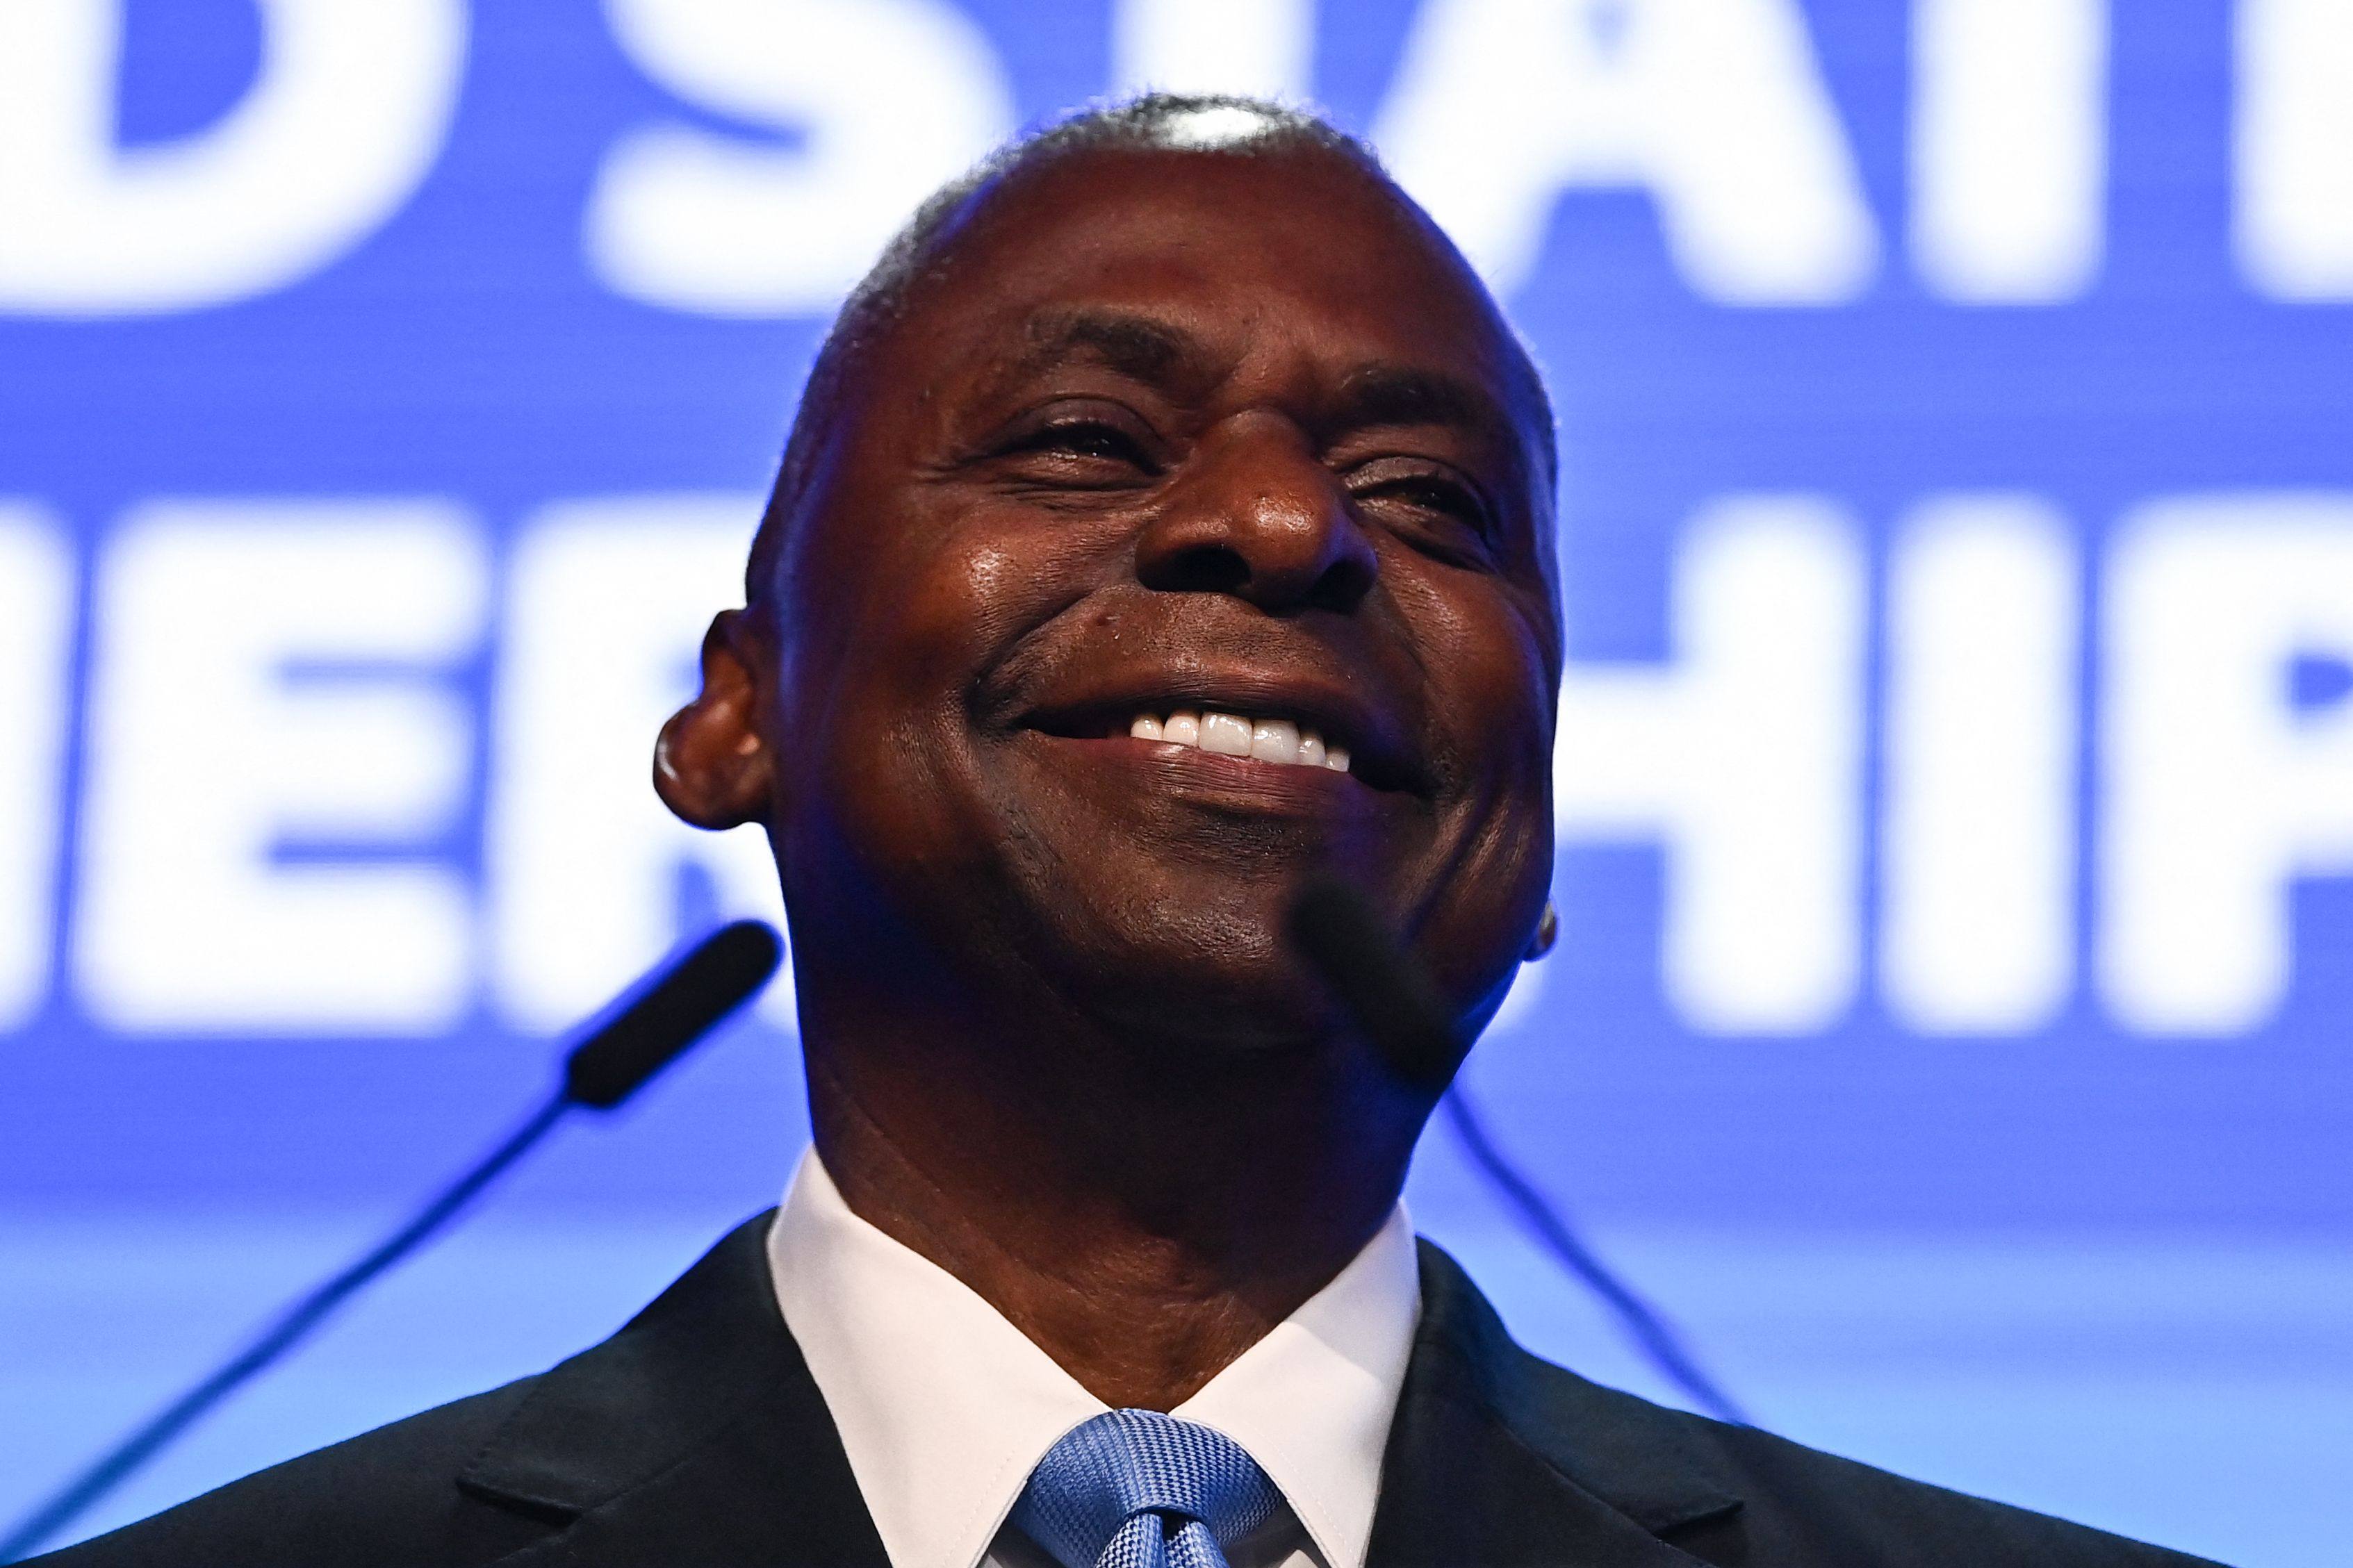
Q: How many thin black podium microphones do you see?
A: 2